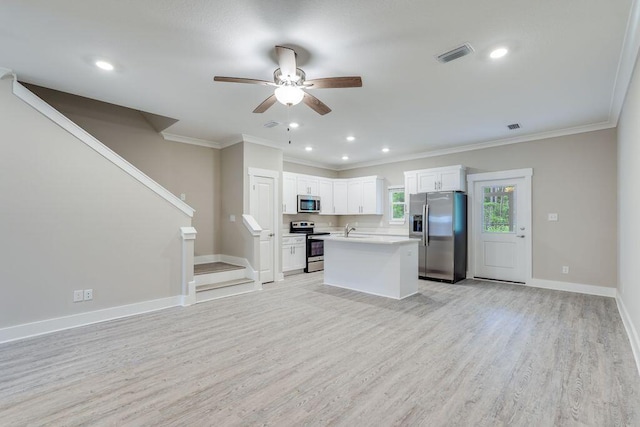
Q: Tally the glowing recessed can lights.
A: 7